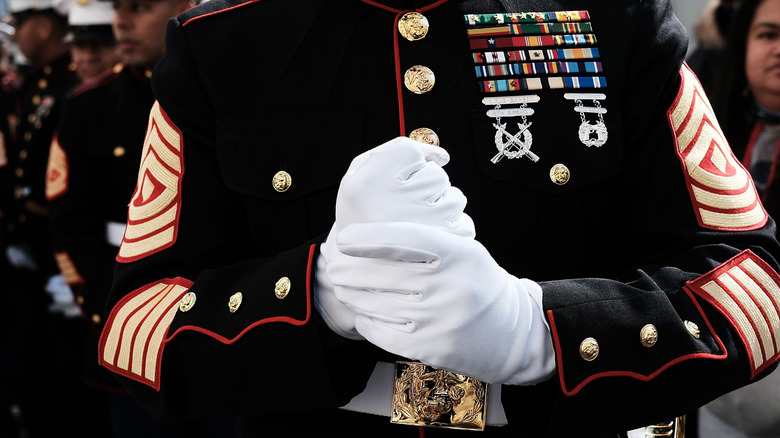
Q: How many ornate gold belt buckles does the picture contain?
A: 1